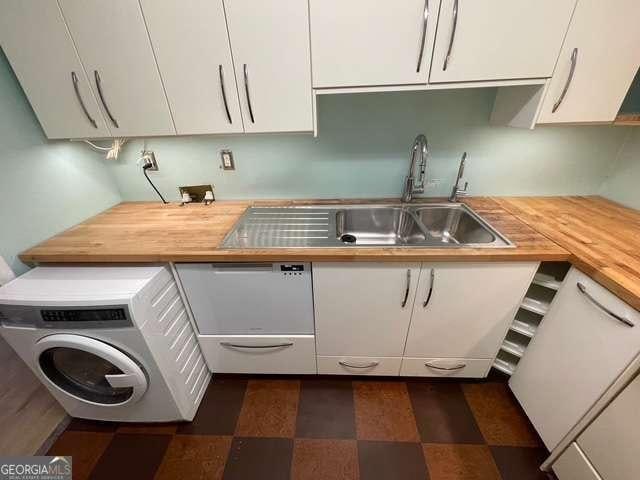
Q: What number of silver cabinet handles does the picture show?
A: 13